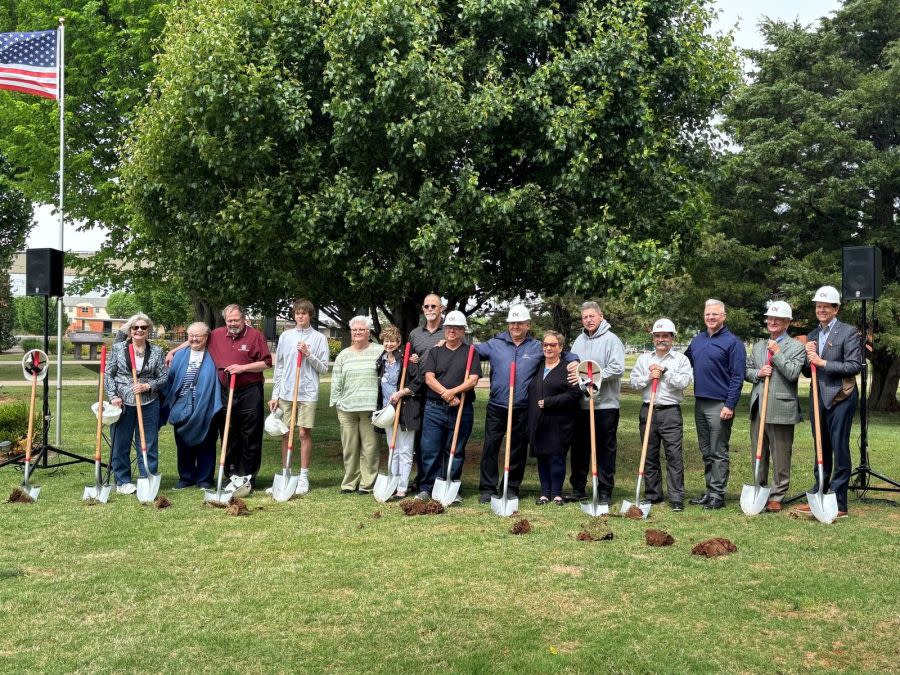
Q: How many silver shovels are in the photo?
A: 12